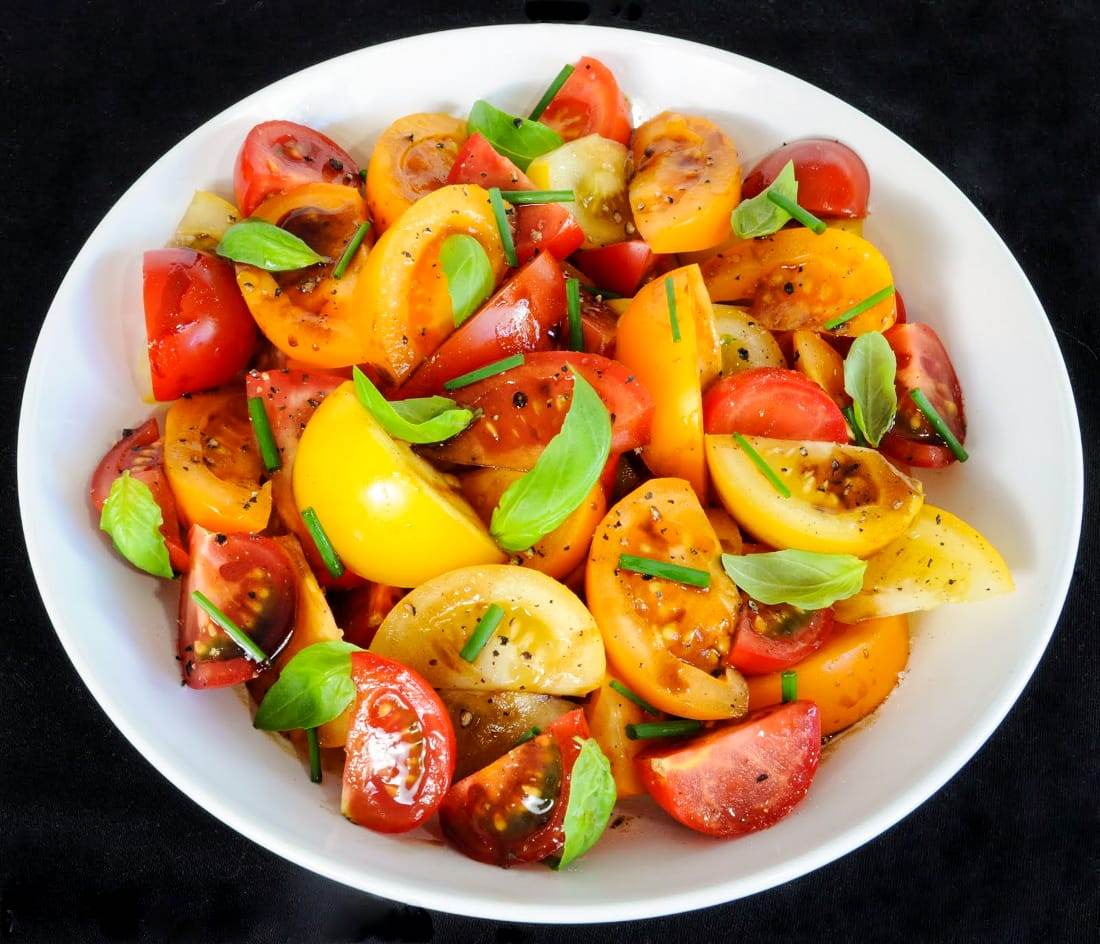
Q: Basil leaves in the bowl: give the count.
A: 11